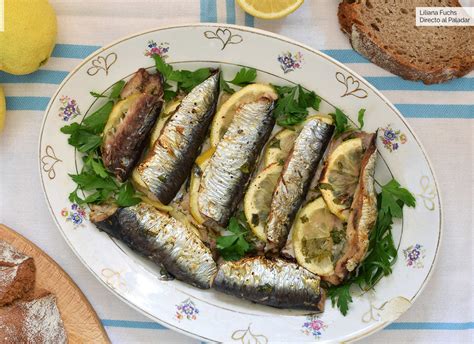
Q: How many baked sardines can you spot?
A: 7